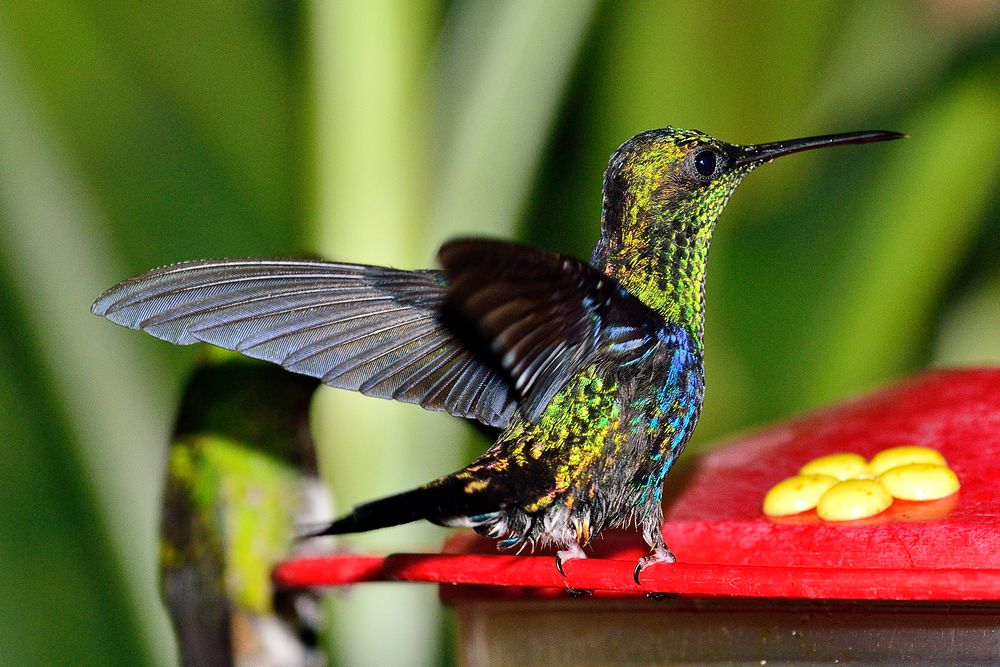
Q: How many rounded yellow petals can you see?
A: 5